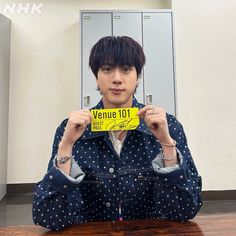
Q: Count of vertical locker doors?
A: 3